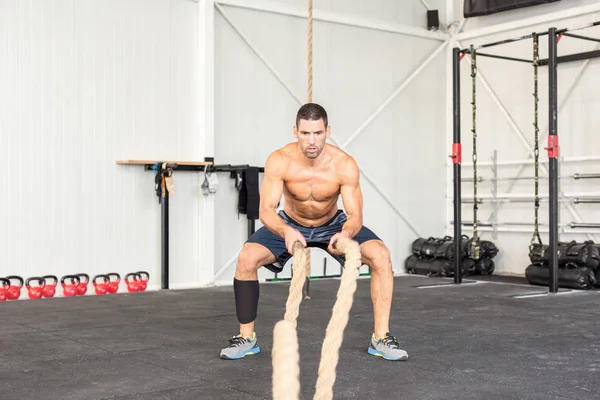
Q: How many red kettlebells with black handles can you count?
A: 10